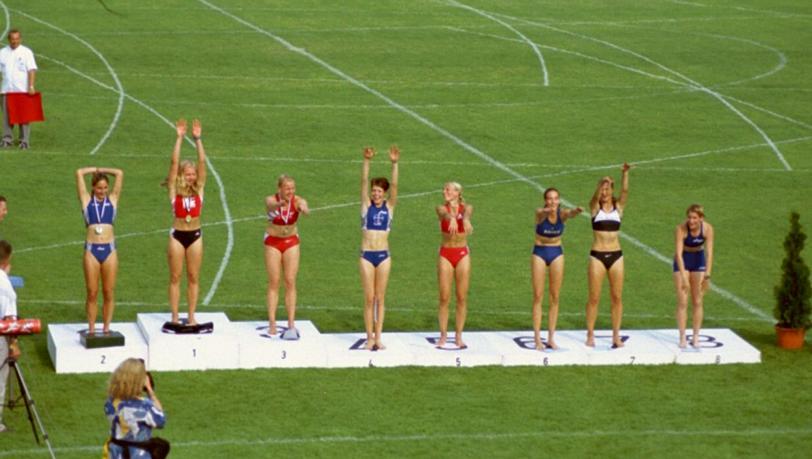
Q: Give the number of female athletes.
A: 8